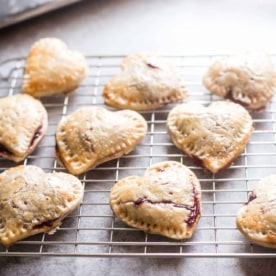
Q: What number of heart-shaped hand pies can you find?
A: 9